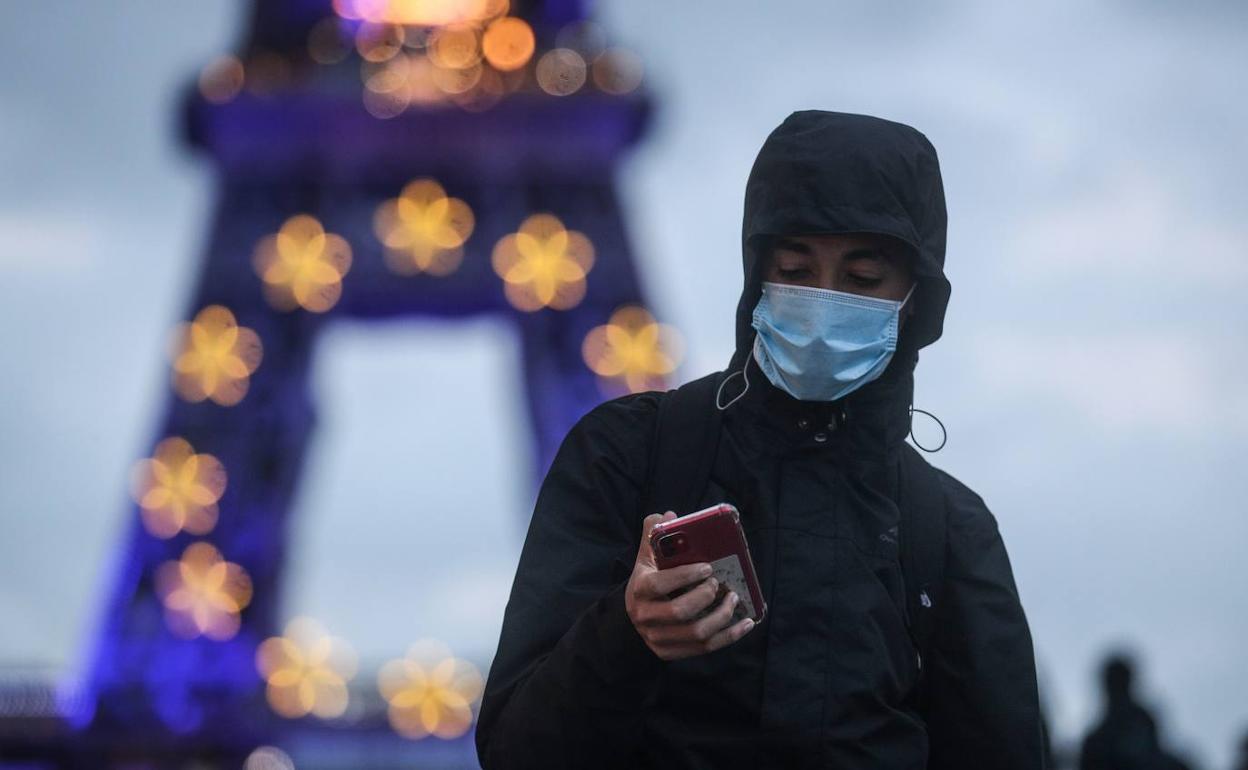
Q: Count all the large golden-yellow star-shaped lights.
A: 9